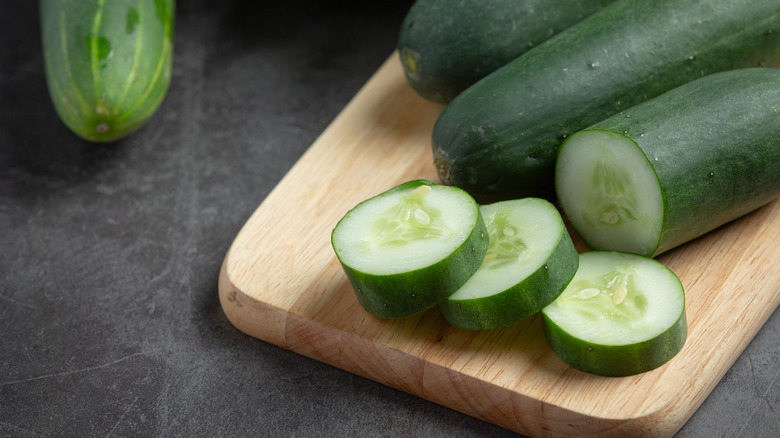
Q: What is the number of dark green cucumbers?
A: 3